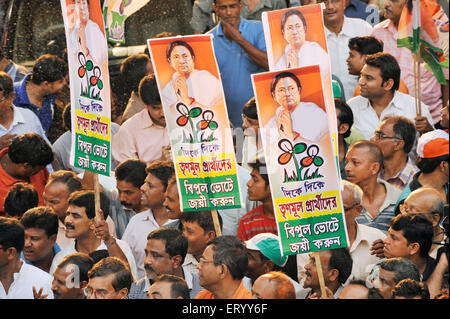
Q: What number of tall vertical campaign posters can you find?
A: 4